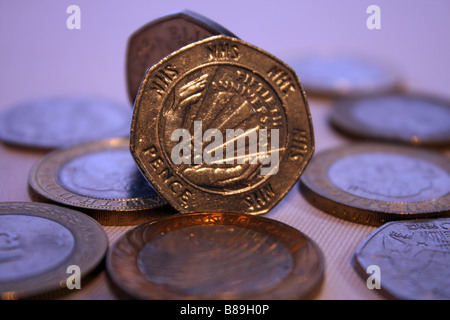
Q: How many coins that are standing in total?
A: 2